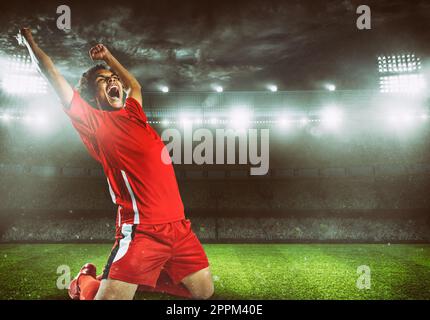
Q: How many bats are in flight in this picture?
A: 0